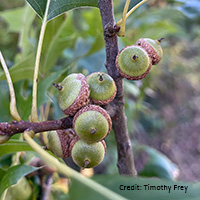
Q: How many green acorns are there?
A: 7